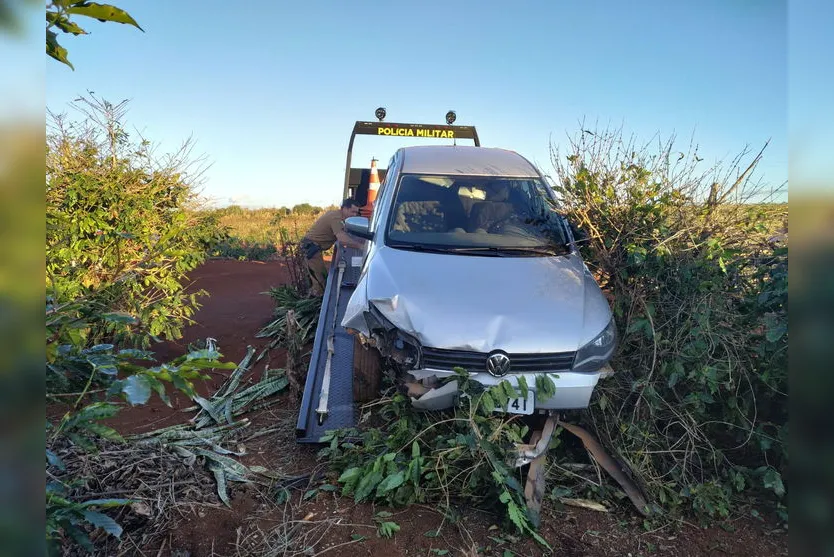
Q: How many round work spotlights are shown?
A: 2